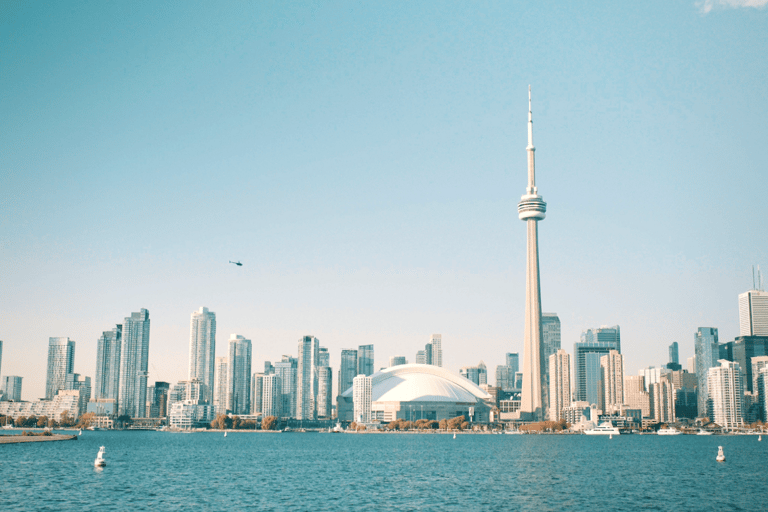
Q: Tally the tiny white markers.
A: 7